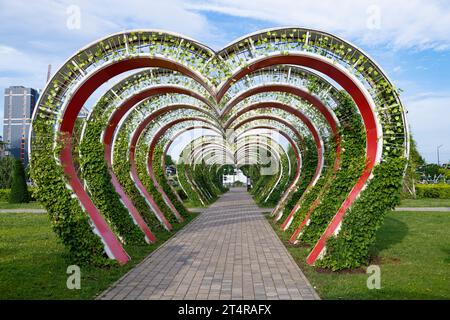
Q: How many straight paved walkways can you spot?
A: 1